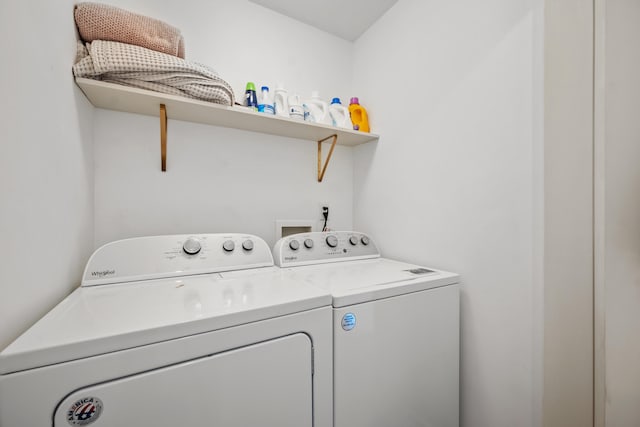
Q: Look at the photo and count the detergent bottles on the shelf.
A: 7